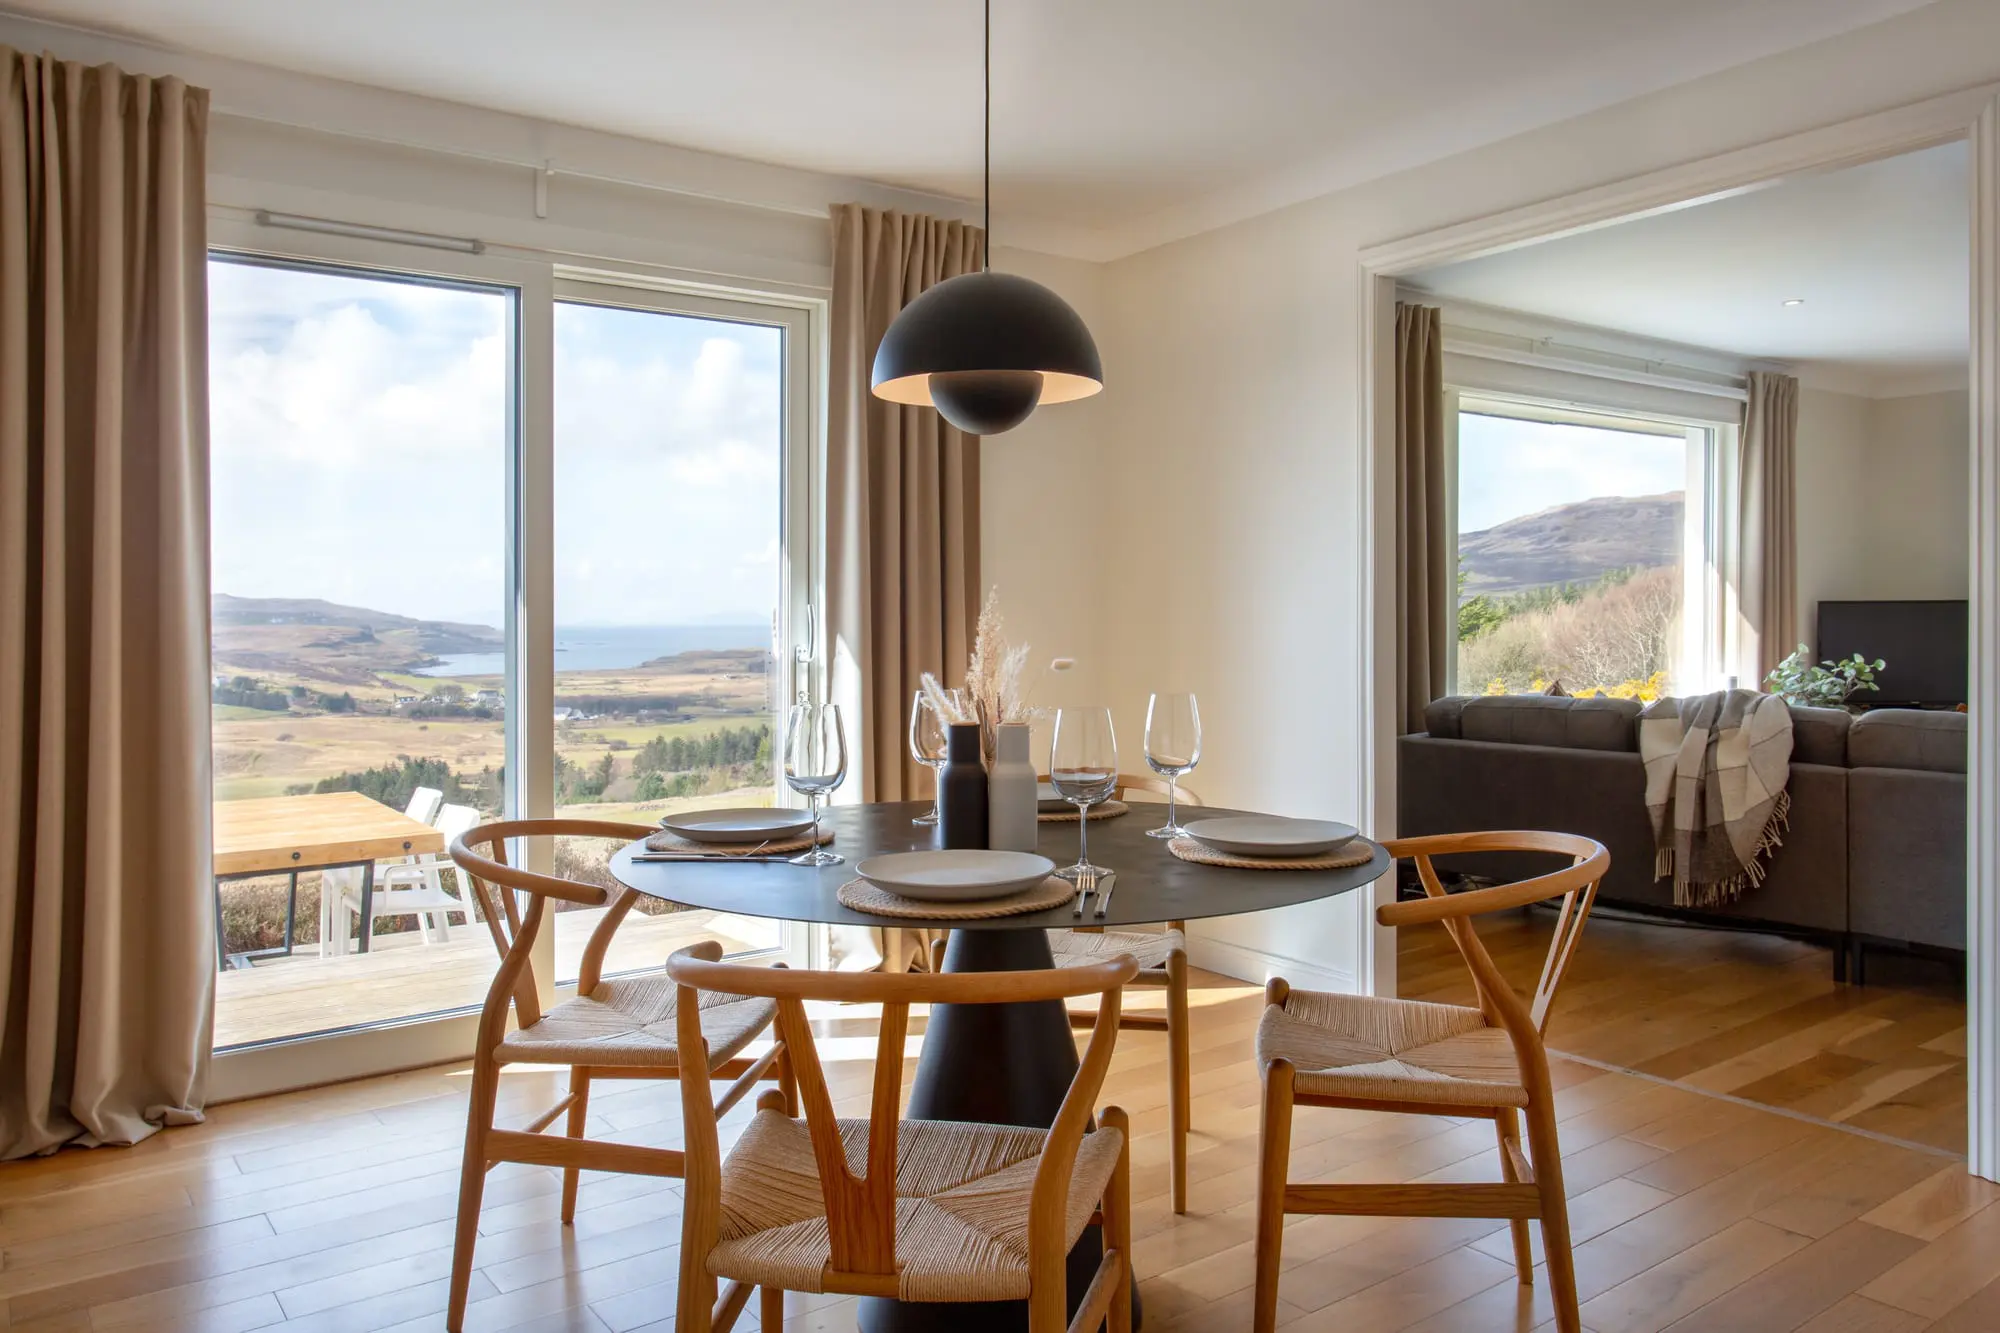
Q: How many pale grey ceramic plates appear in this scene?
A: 4